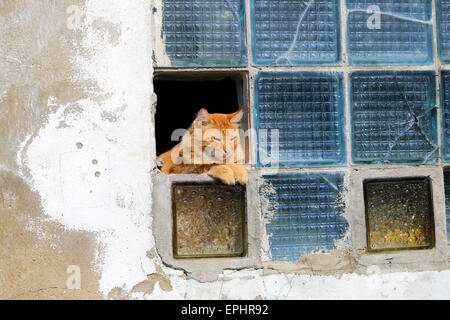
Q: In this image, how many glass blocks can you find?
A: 11